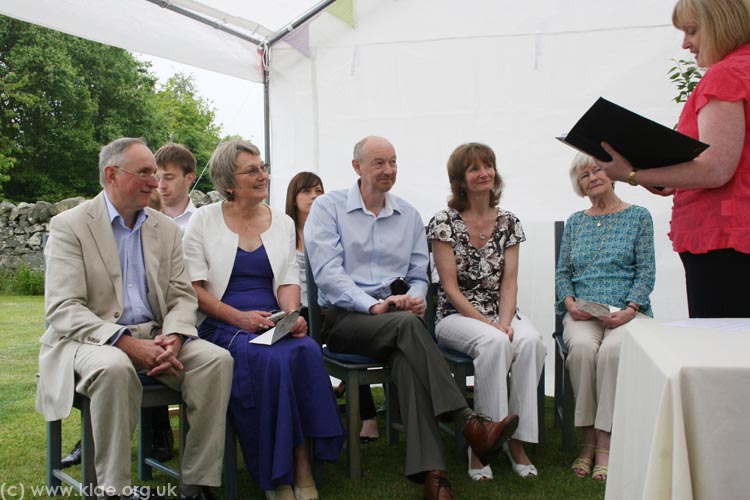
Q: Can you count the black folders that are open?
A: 1